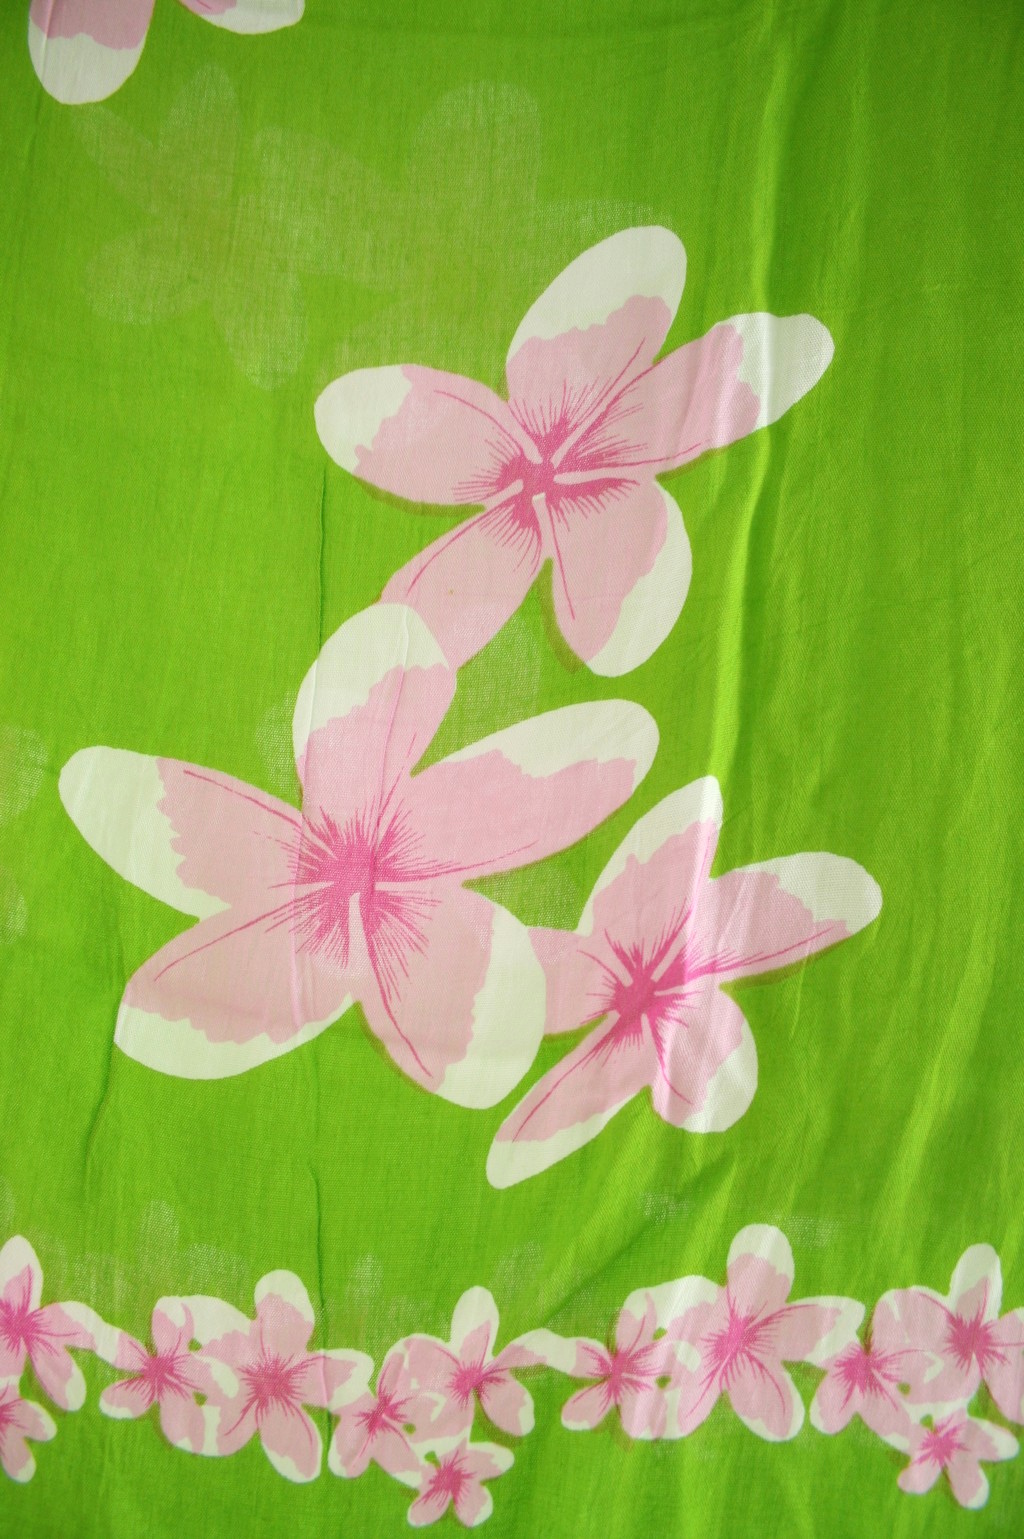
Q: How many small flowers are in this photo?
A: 12